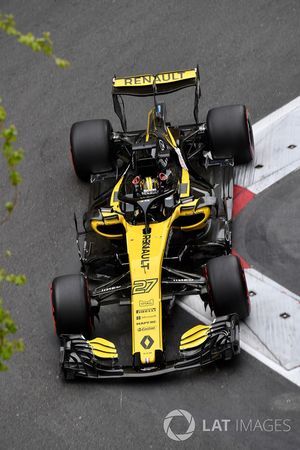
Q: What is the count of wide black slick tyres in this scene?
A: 4